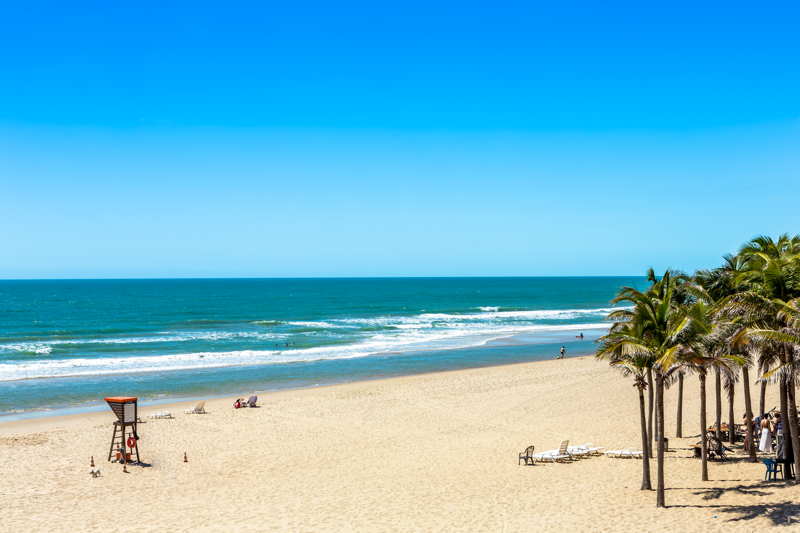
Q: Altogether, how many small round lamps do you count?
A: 0